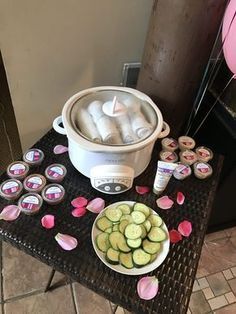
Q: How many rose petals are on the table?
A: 13